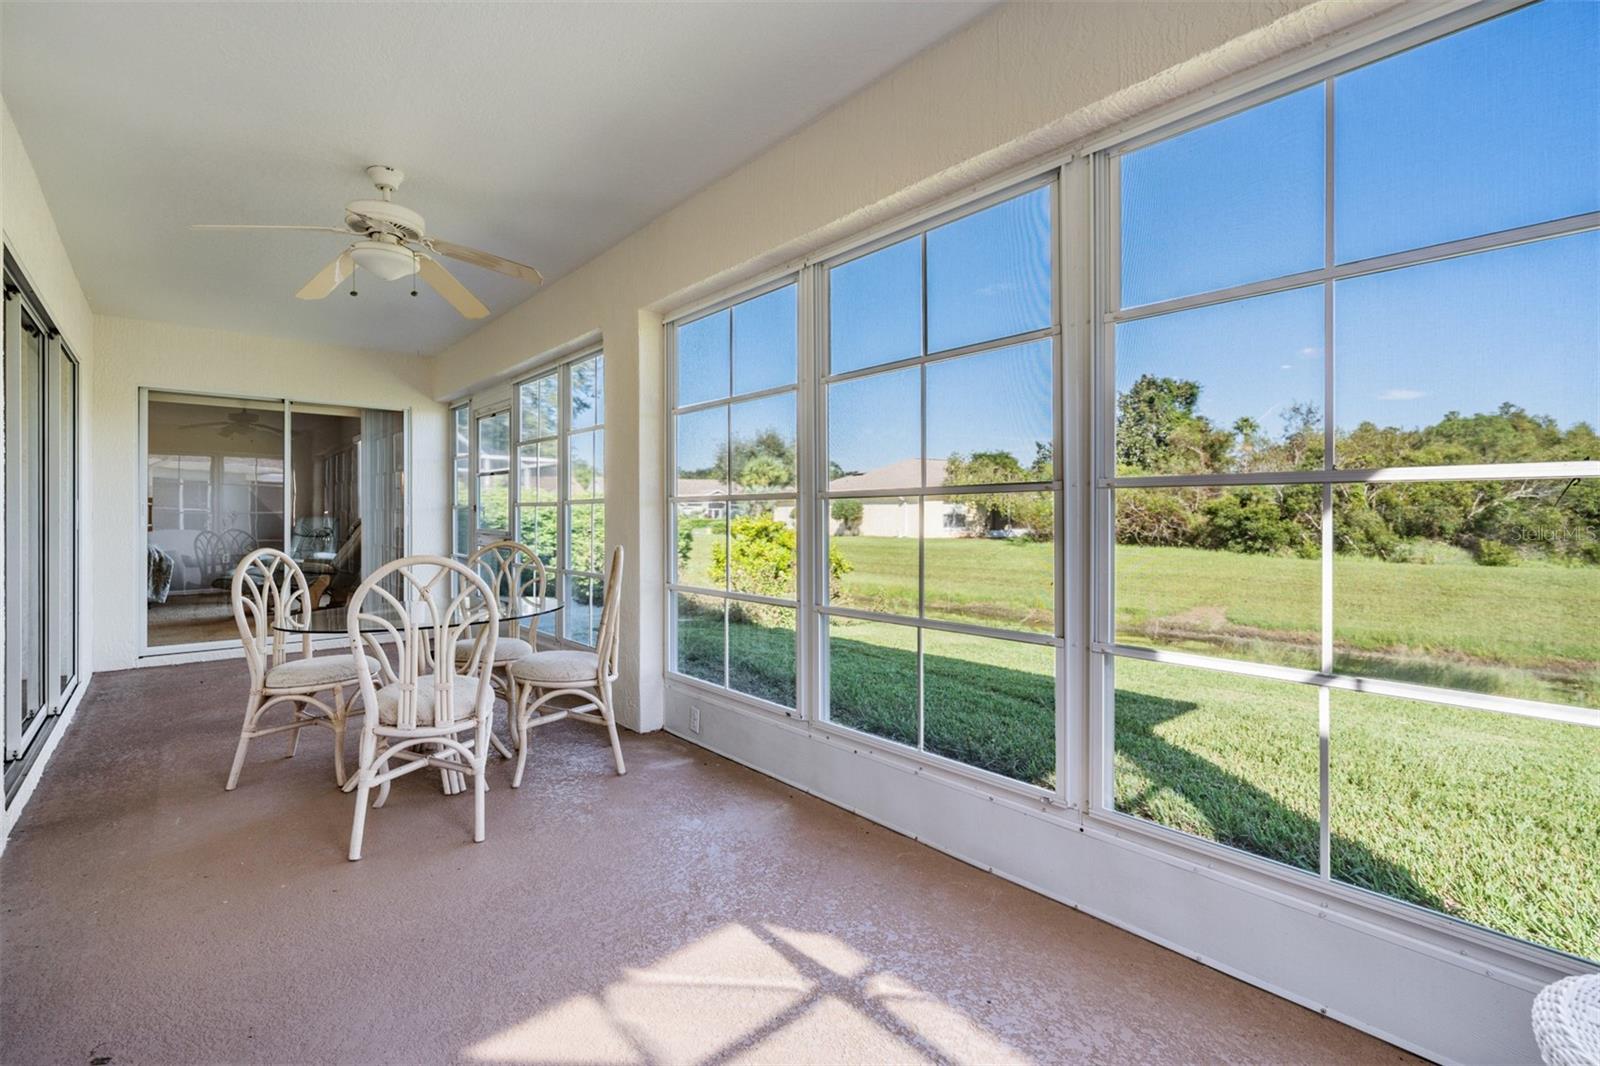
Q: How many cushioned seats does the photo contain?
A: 4